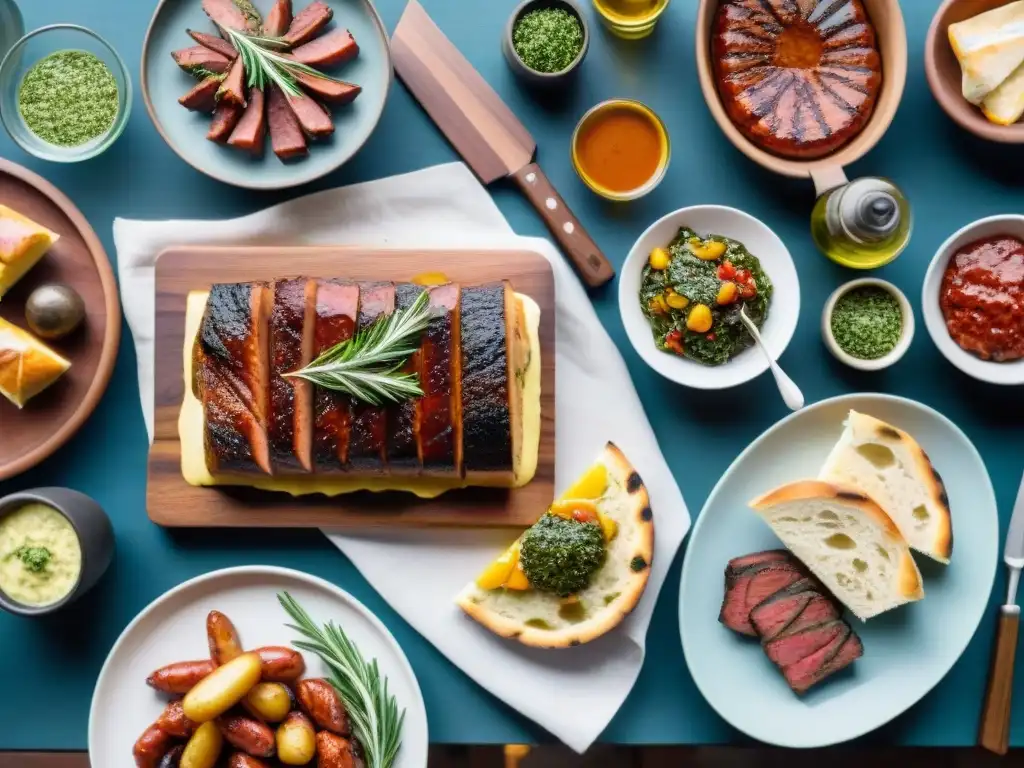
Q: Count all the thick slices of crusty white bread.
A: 2